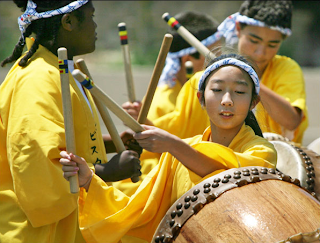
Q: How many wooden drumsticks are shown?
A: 7